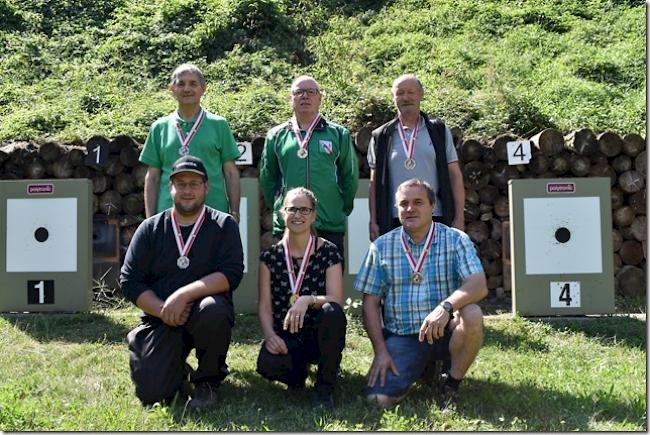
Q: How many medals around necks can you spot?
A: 6